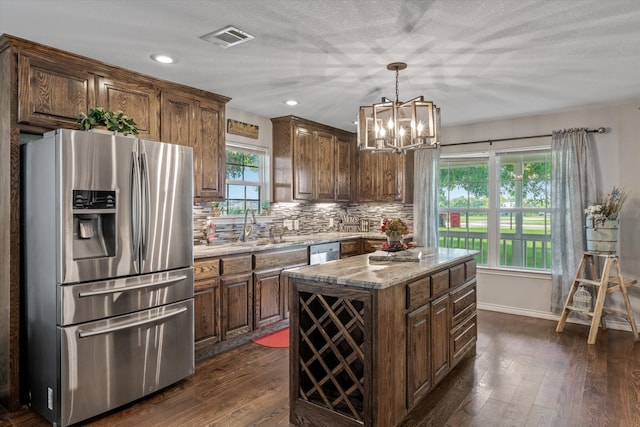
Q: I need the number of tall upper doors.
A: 7